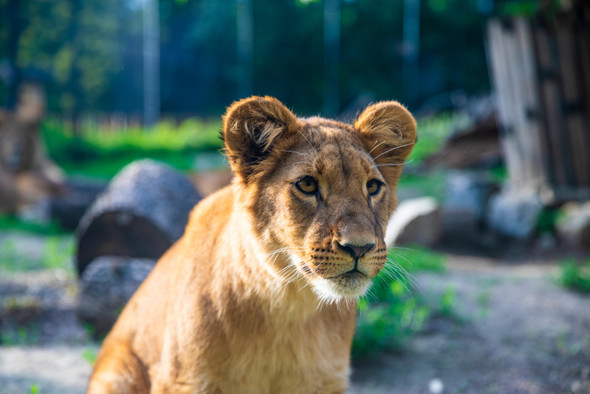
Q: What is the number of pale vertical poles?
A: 4